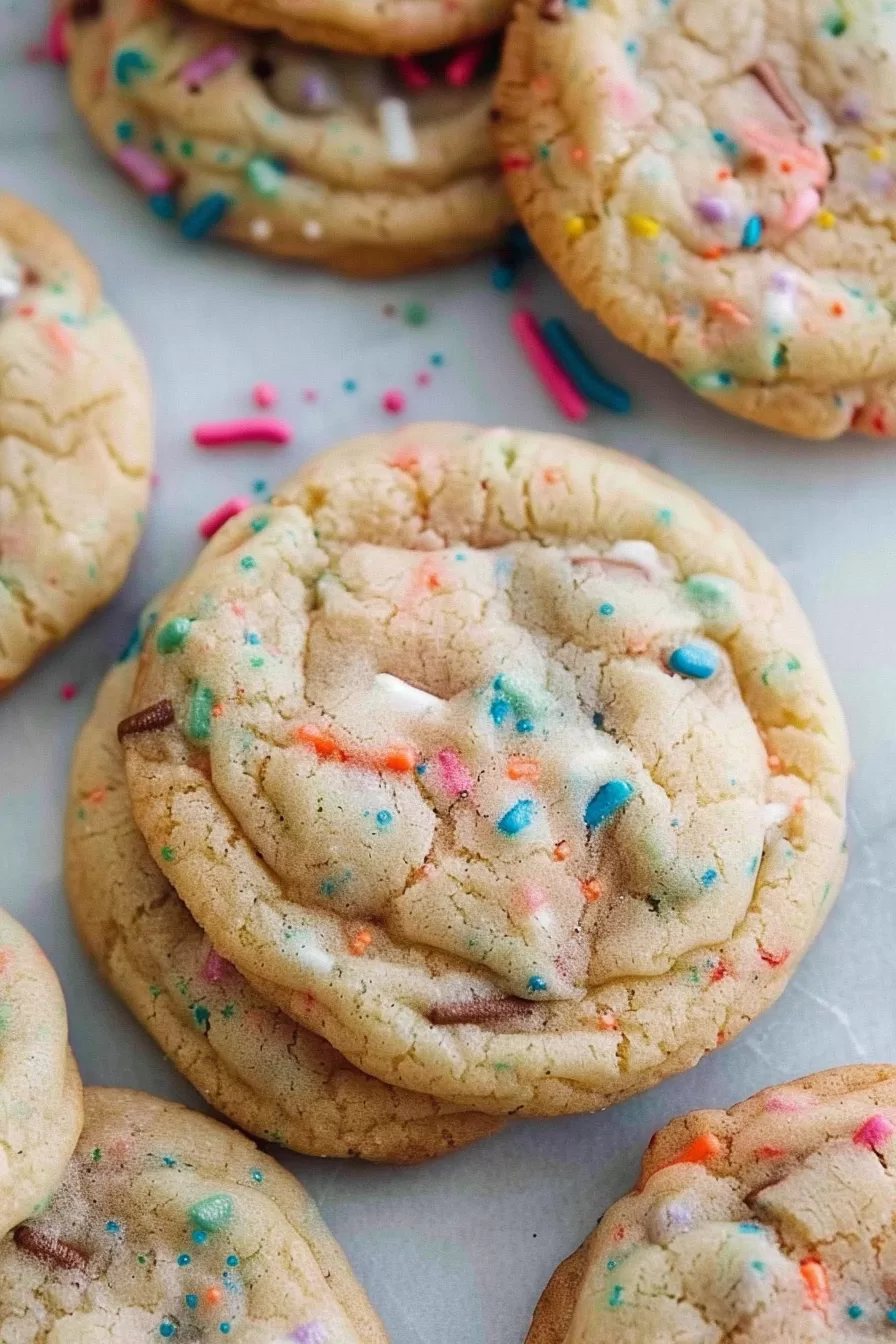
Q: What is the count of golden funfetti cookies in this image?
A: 9